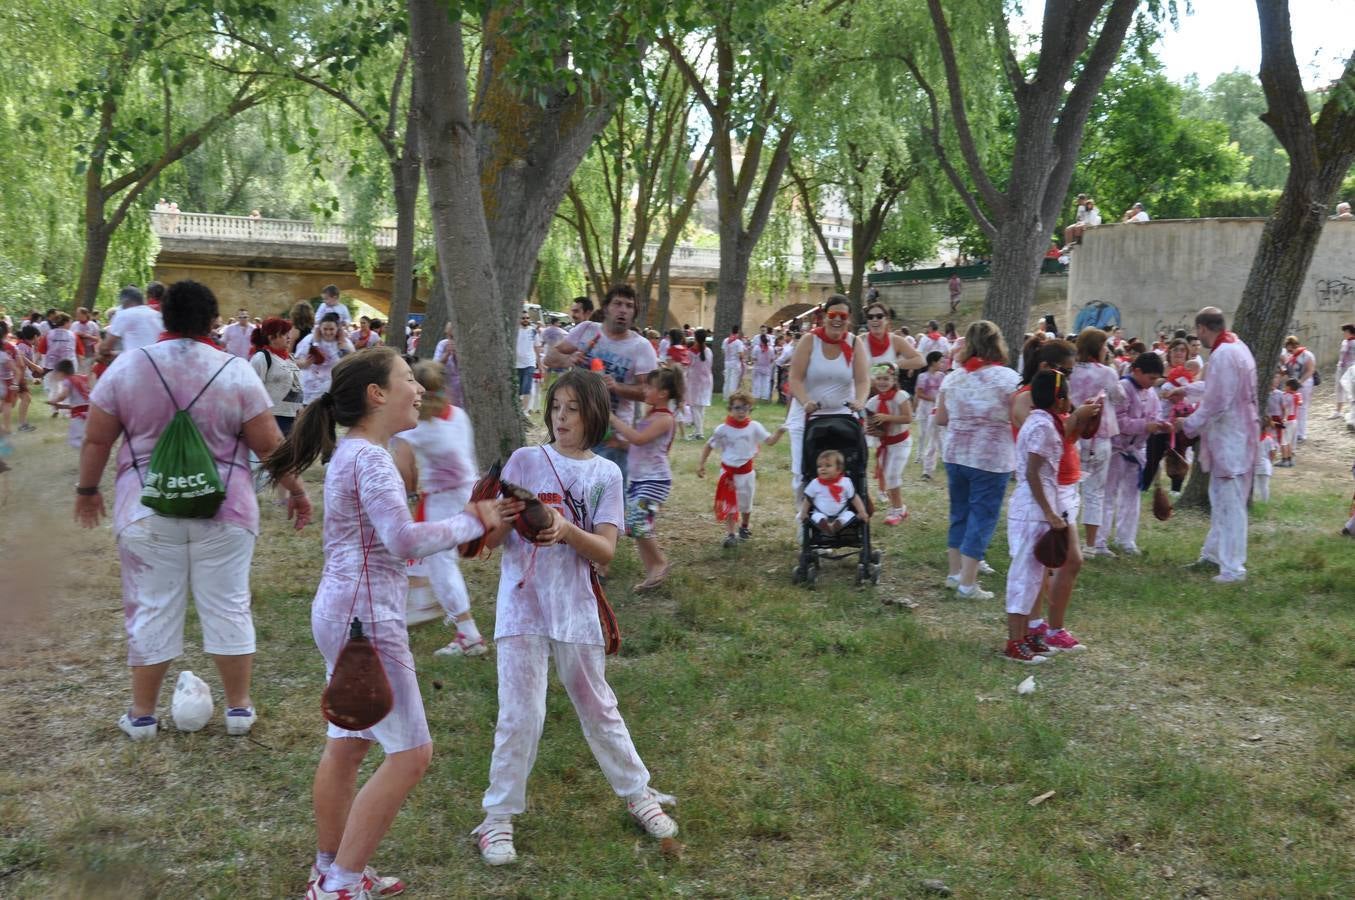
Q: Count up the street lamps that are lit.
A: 0